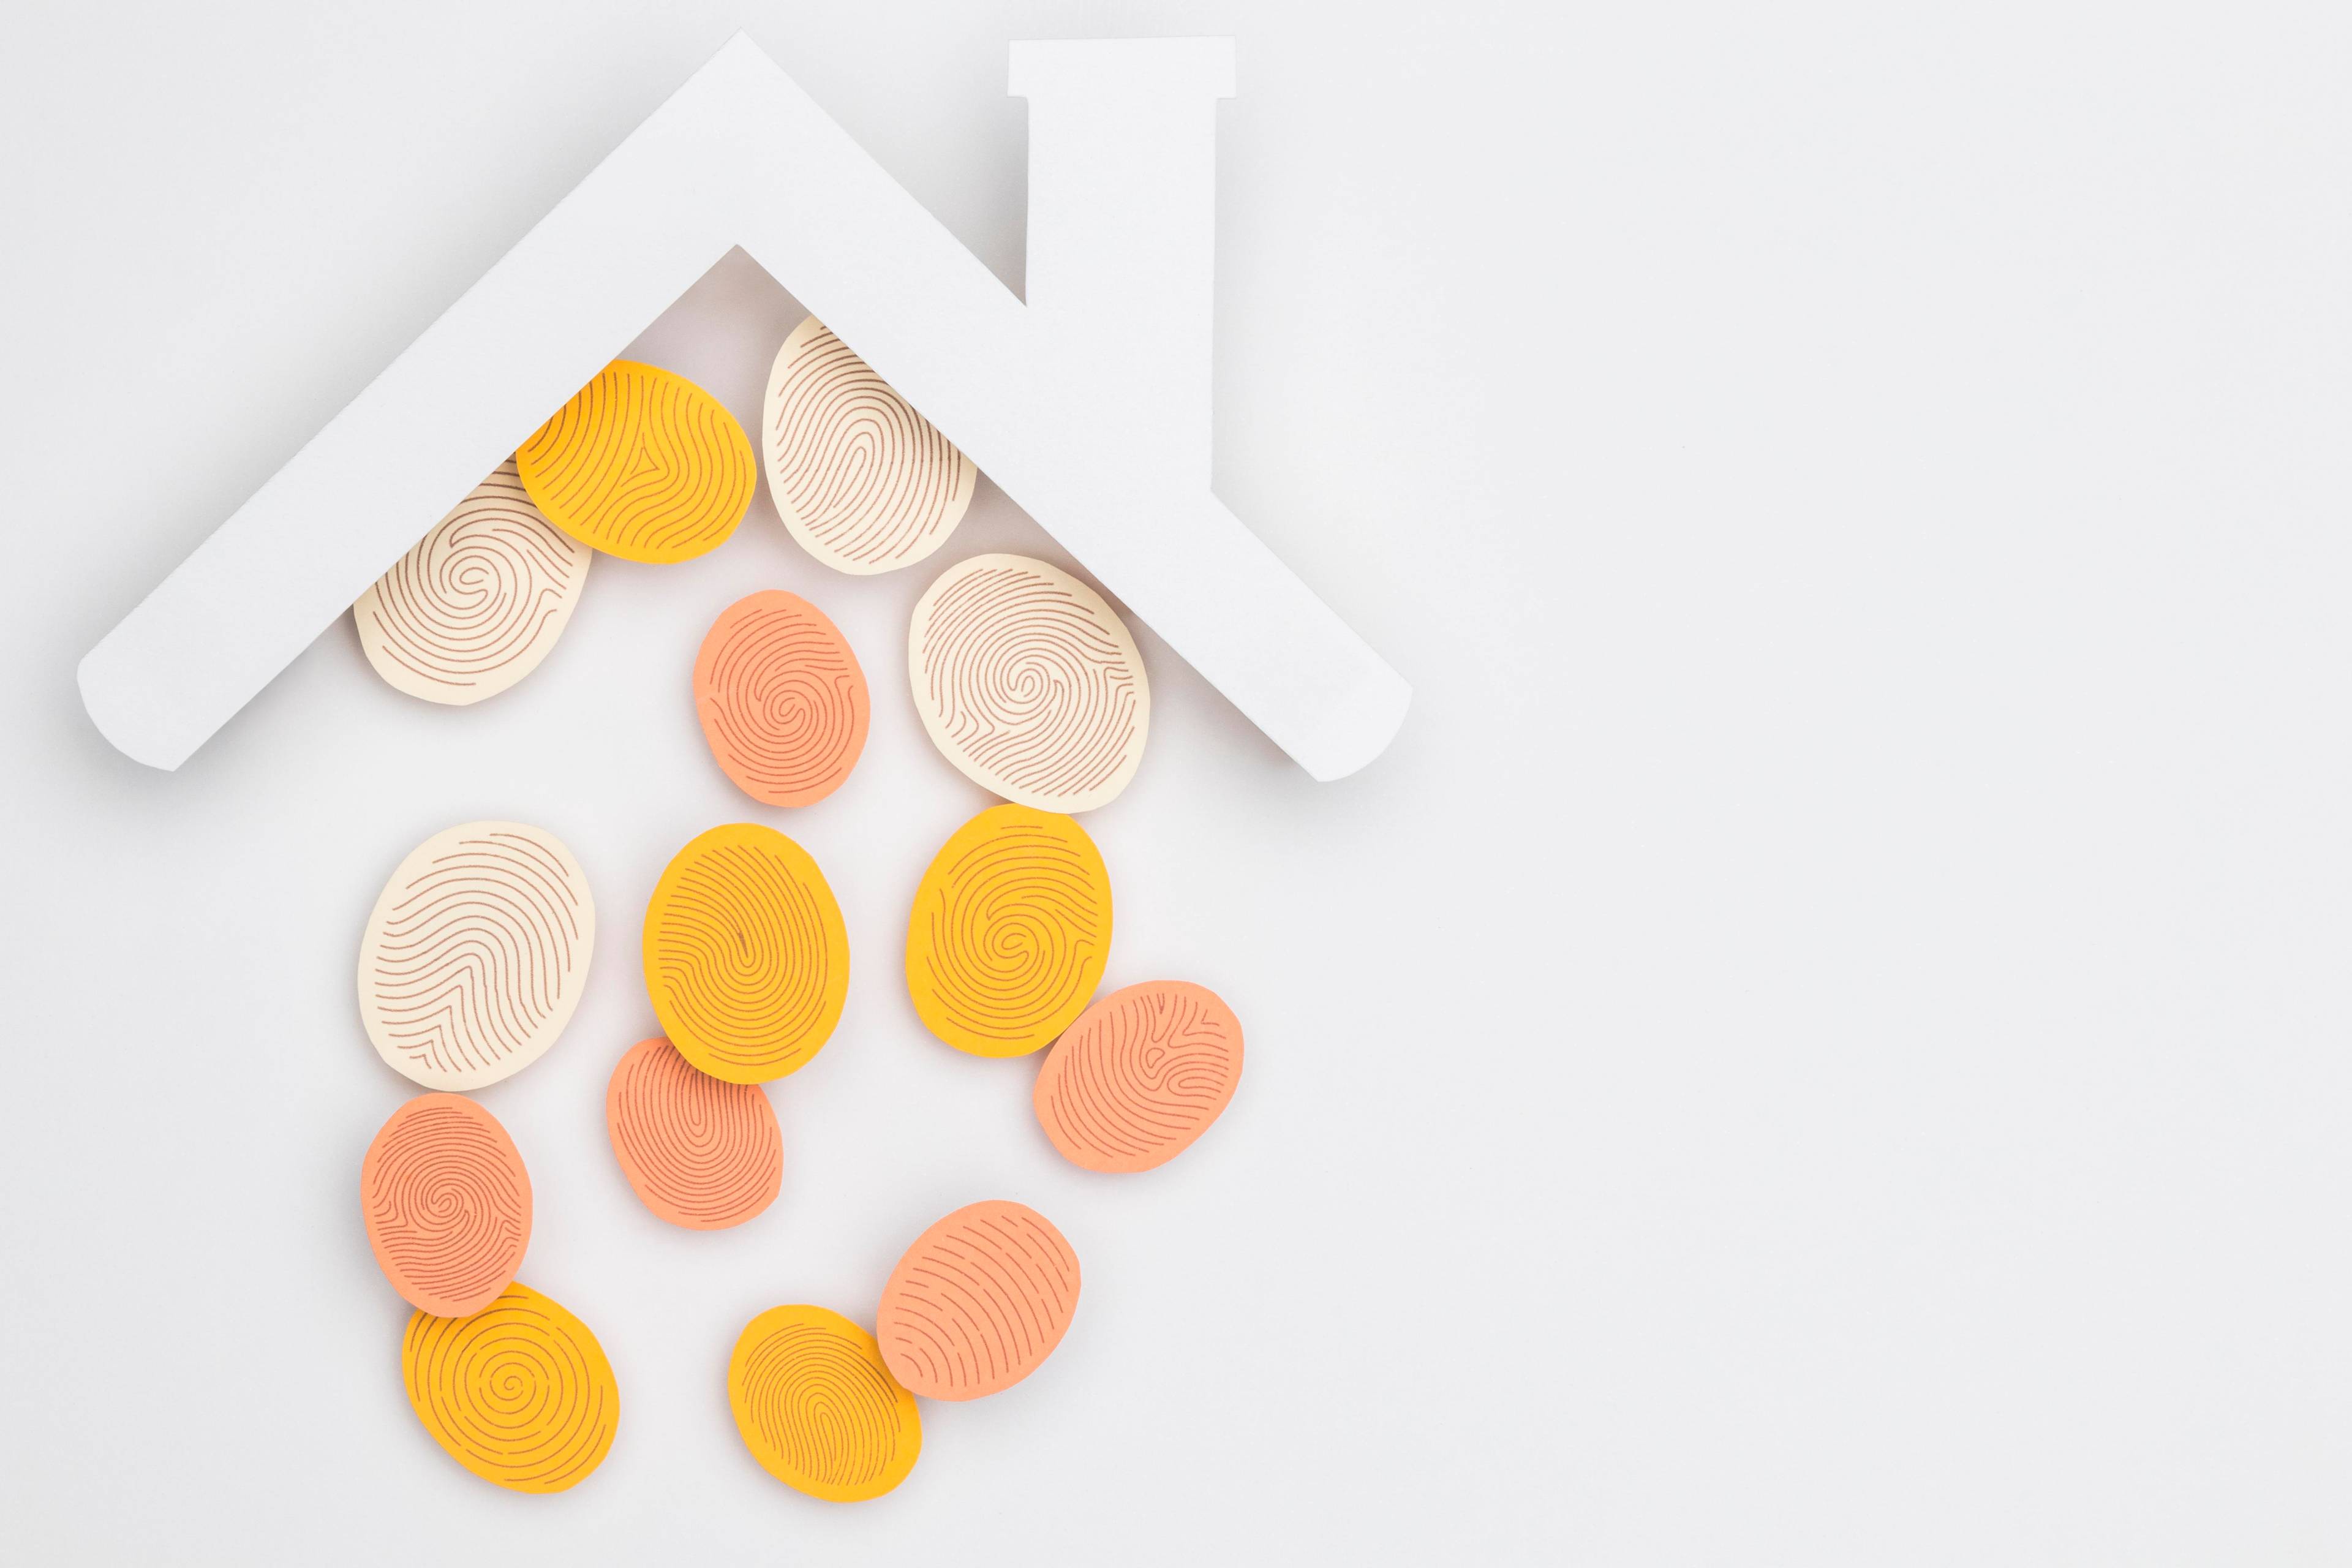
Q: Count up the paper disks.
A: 14